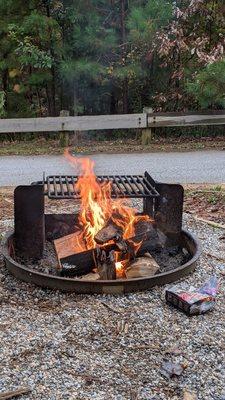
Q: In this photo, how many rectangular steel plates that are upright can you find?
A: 2